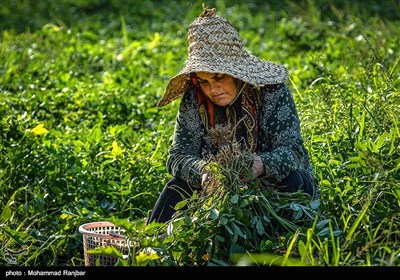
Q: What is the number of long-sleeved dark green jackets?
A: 1